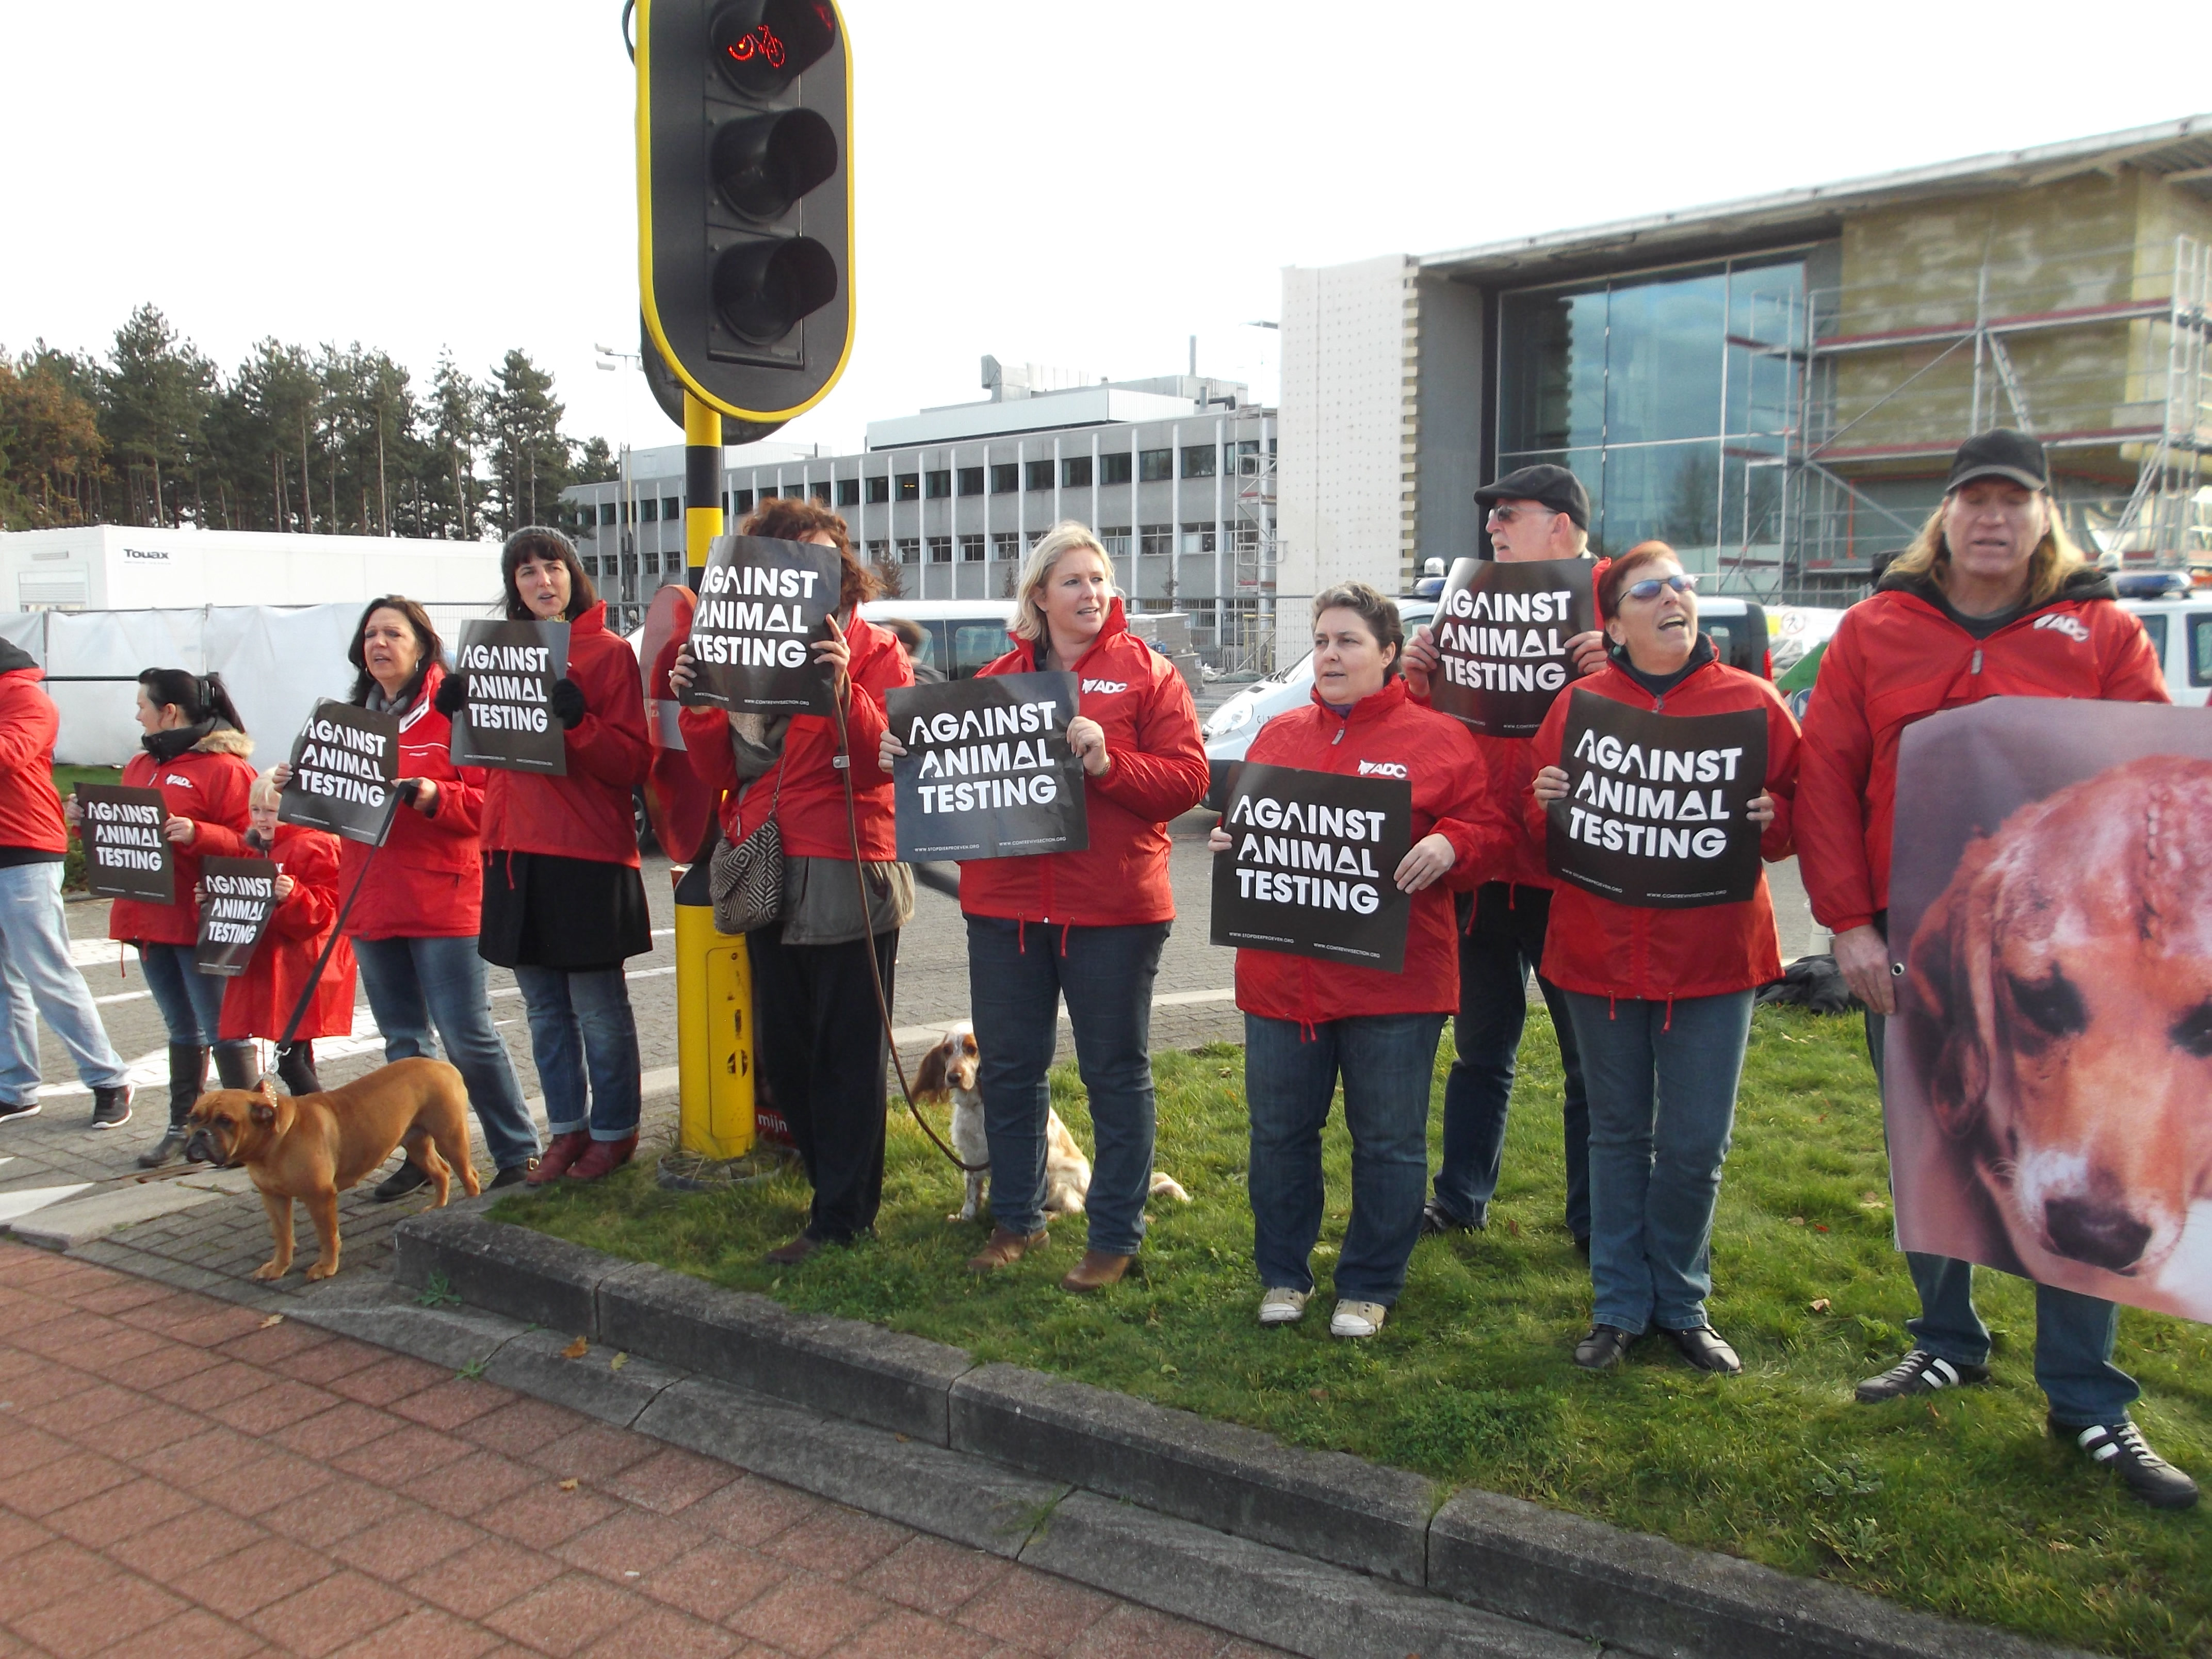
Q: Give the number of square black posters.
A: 9